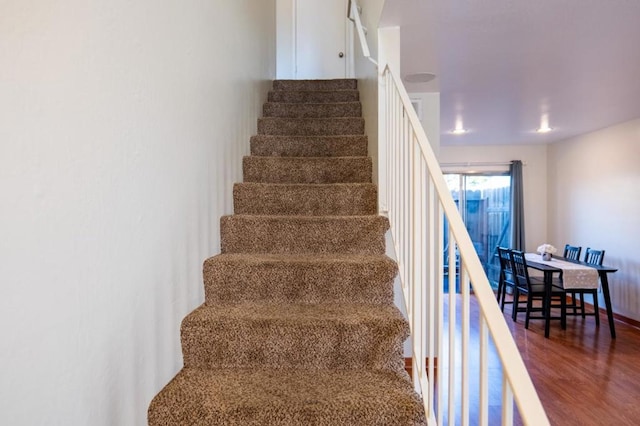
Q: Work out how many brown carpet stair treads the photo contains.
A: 11